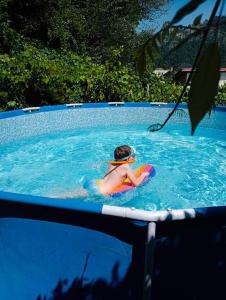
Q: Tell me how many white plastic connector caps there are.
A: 5